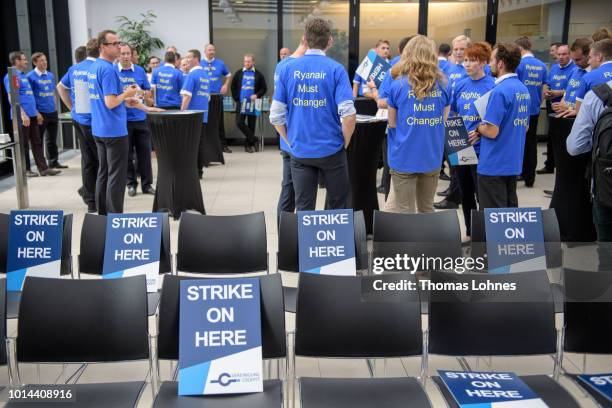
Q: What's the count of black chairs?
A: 12